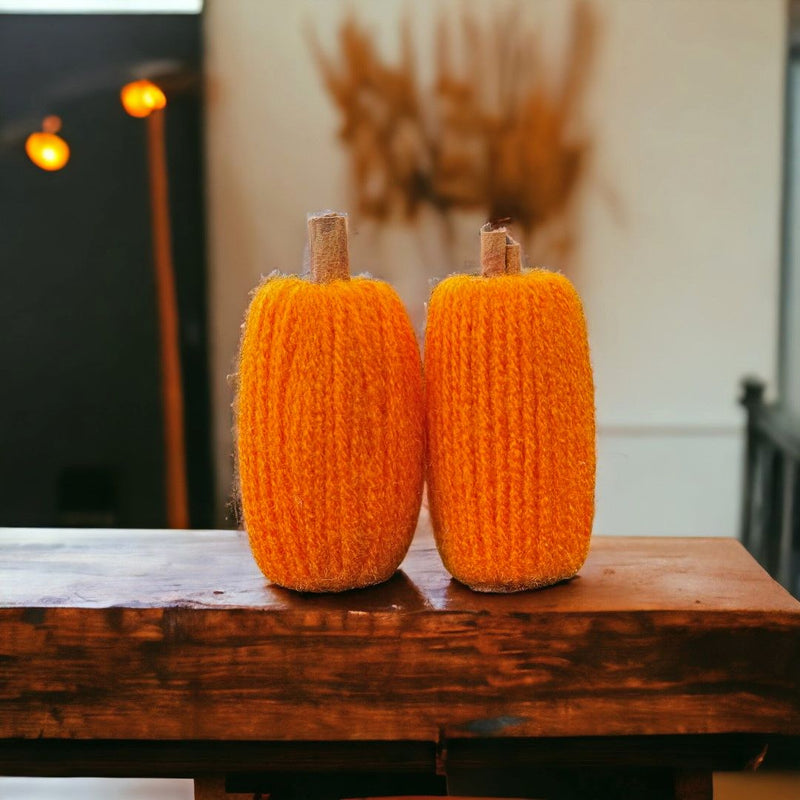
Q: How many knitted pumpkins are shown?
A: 2